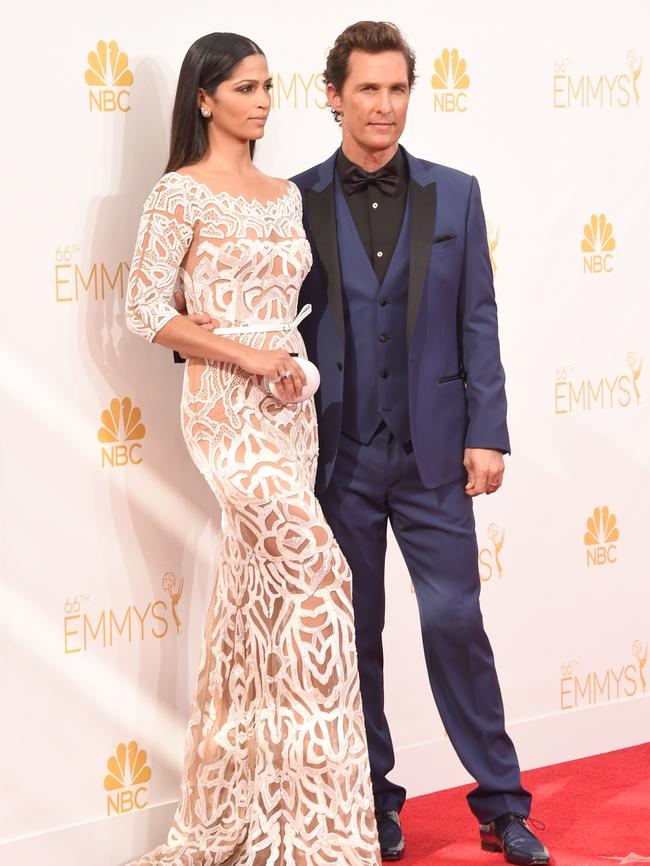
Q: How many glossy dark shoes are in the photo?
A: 2